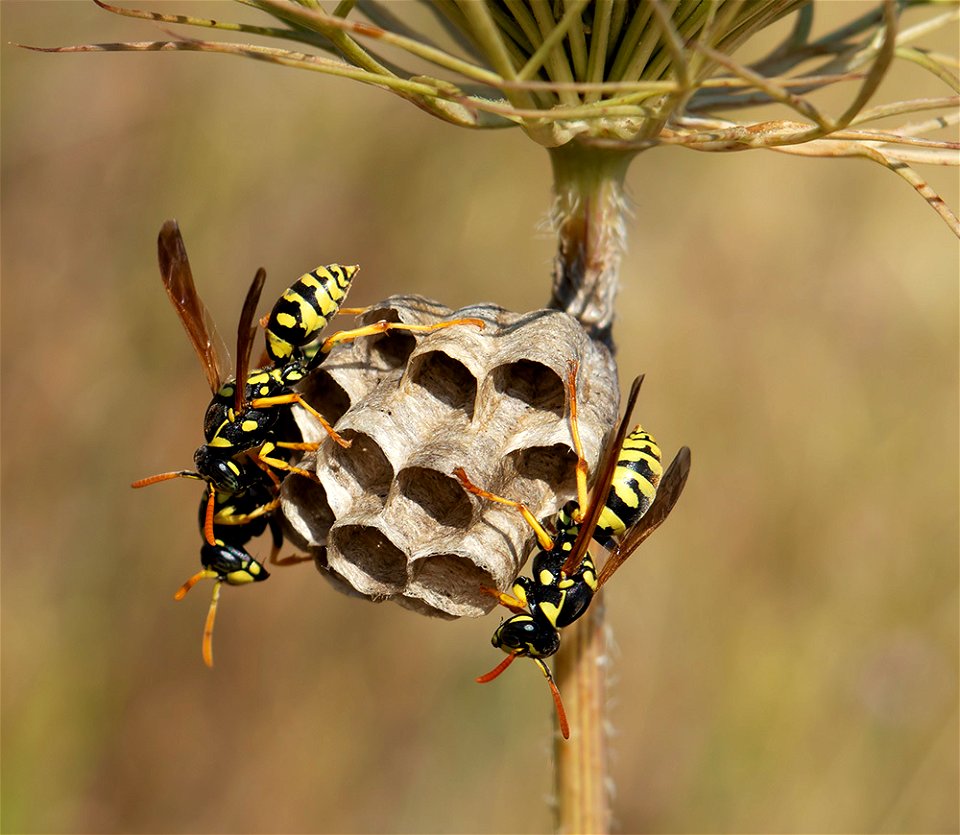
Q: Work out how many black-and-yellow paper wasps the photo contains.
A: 3